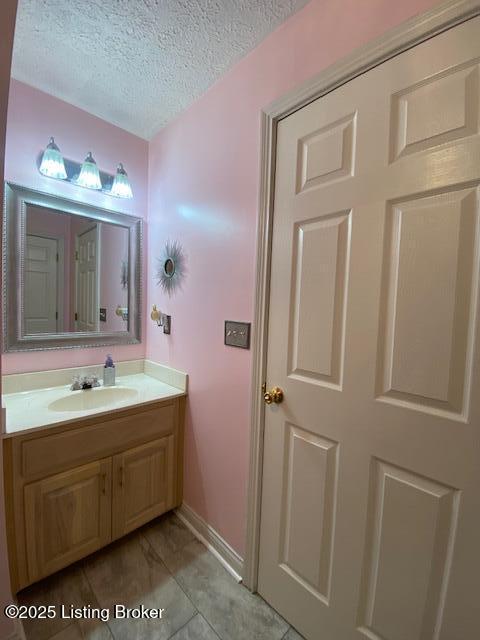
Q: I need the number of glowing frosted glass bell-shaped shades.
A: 3